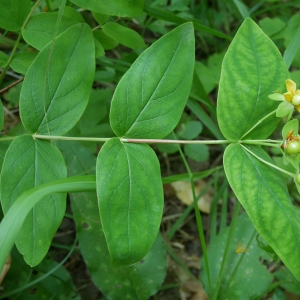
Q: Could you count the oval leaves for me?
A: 6